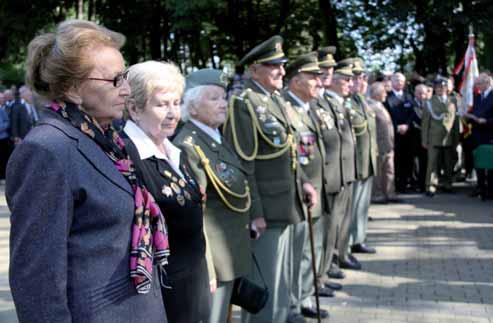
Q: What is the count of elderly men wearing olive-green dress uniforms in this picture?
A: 5